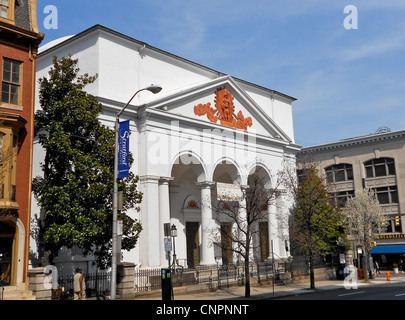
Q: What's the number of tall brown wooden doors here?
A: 3